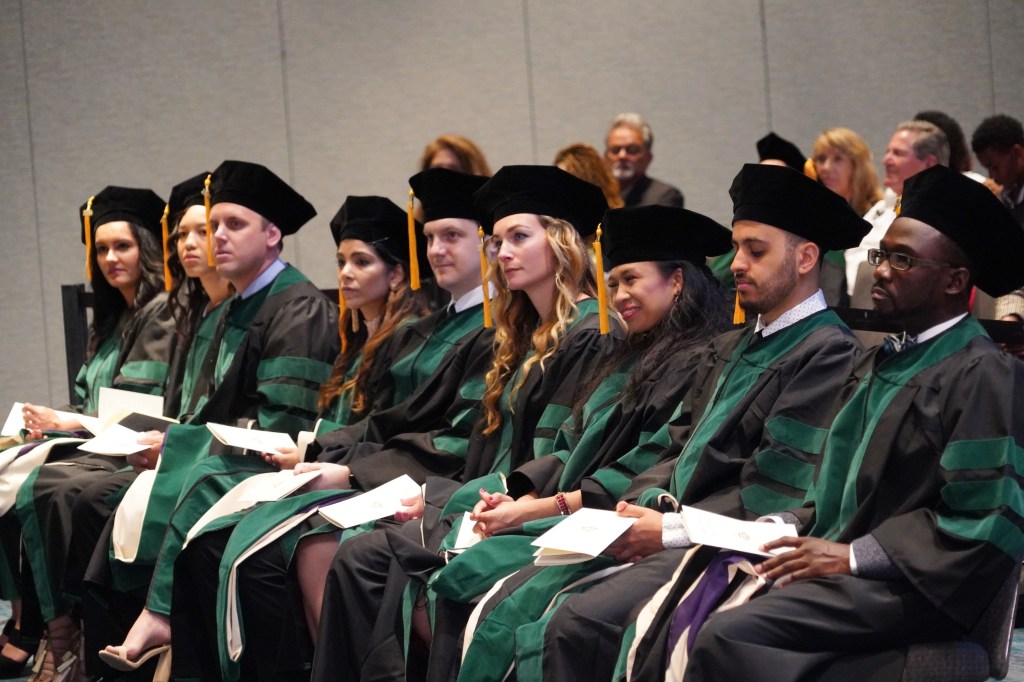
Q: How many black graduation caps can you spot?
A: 10